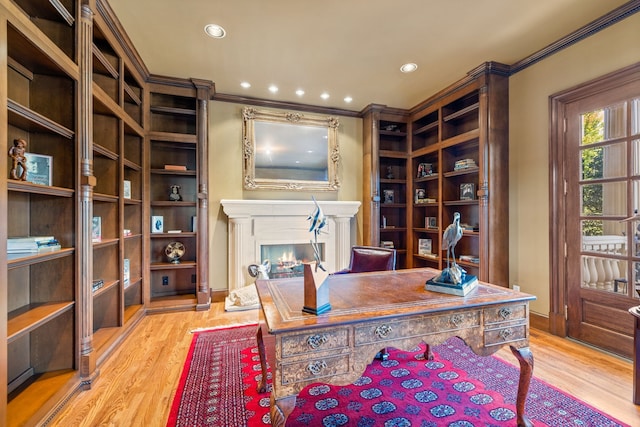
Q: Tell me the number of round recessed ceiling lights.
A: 7